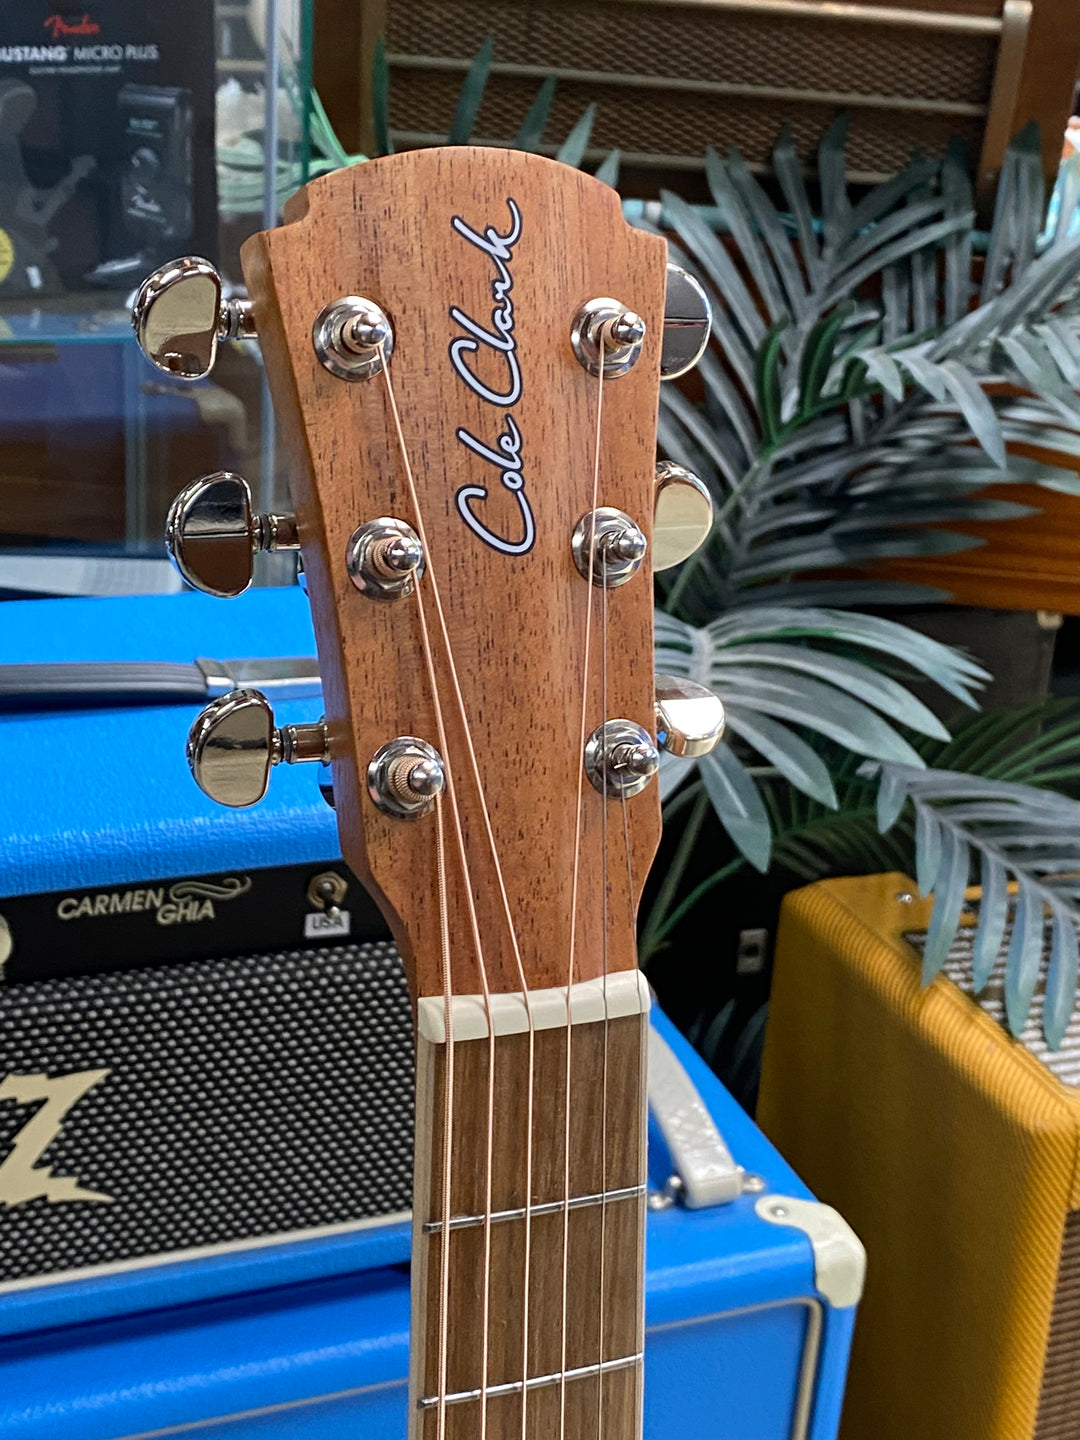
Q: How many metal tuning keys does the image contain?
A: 6